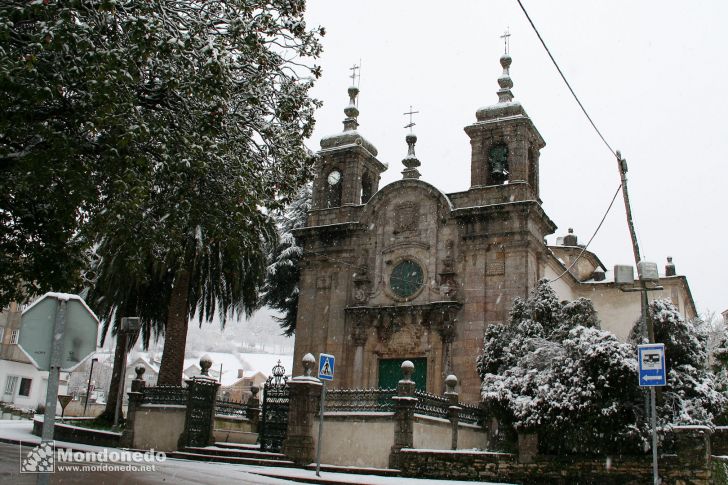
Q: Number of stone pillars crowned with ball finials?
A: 6